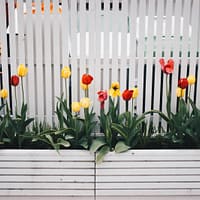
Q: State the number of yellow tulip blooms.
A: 10